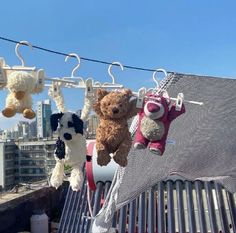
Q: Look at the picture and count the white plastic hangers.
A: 4